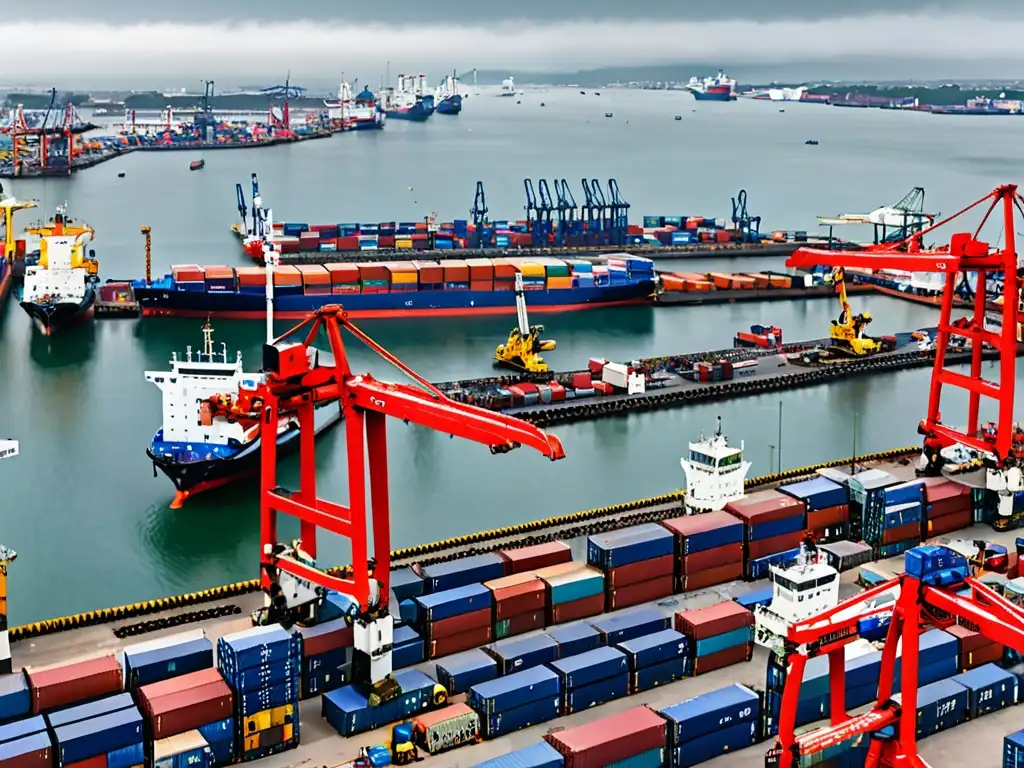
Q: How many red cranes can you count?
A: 3